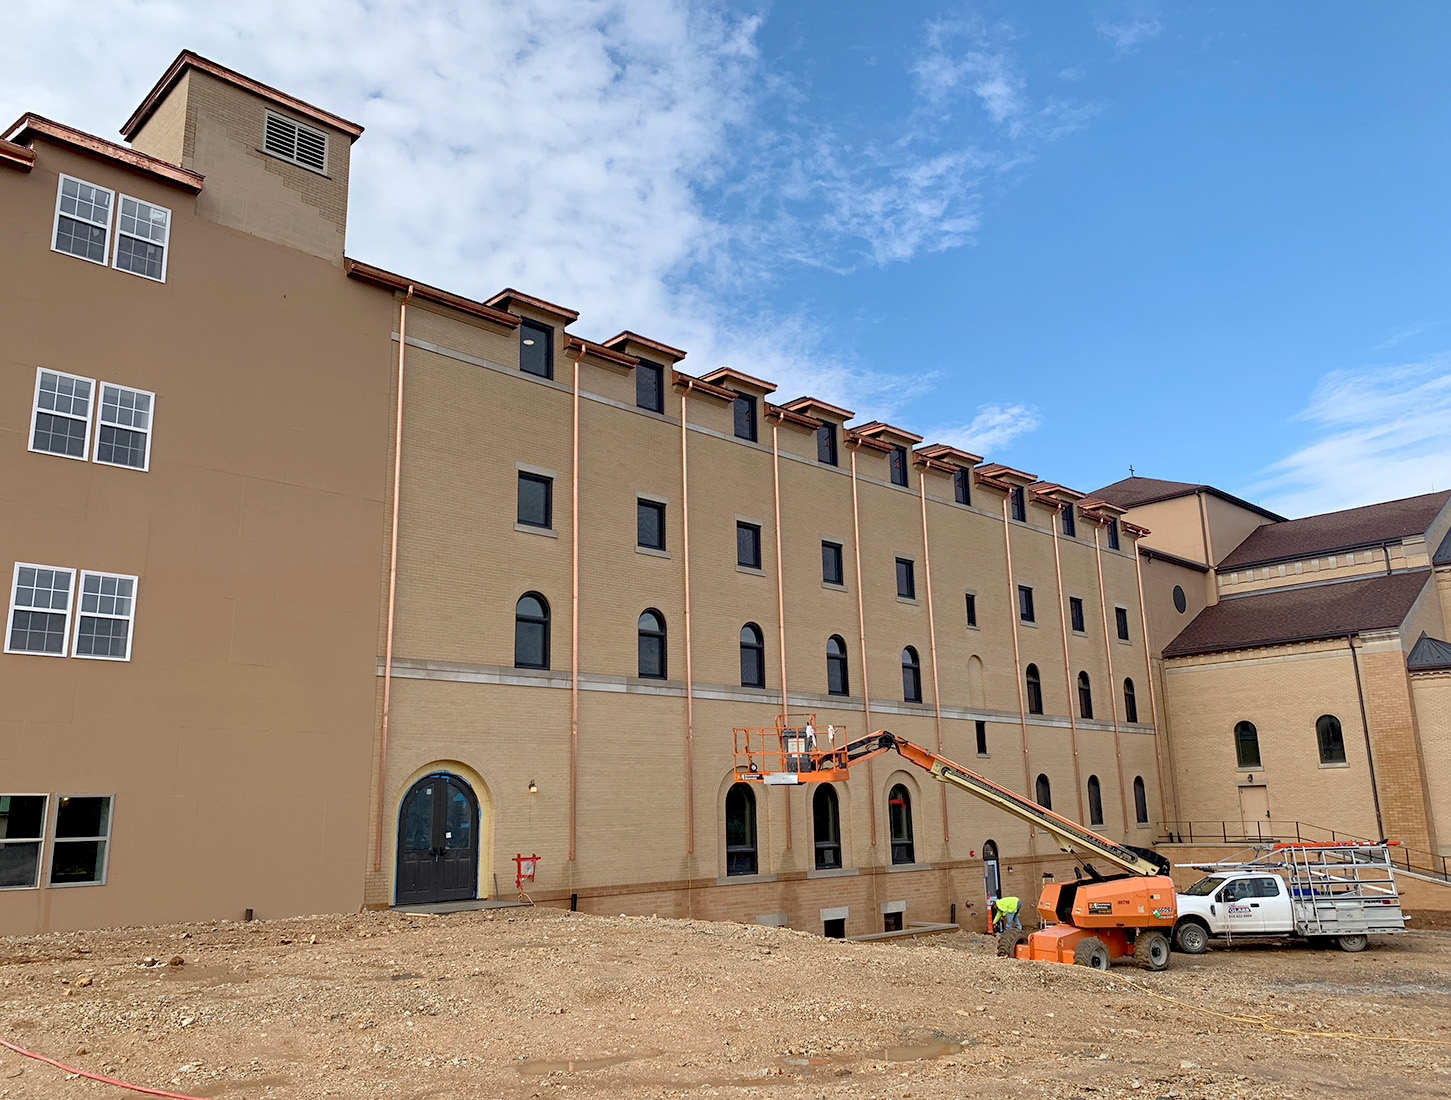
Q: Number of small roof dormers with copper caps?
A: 9